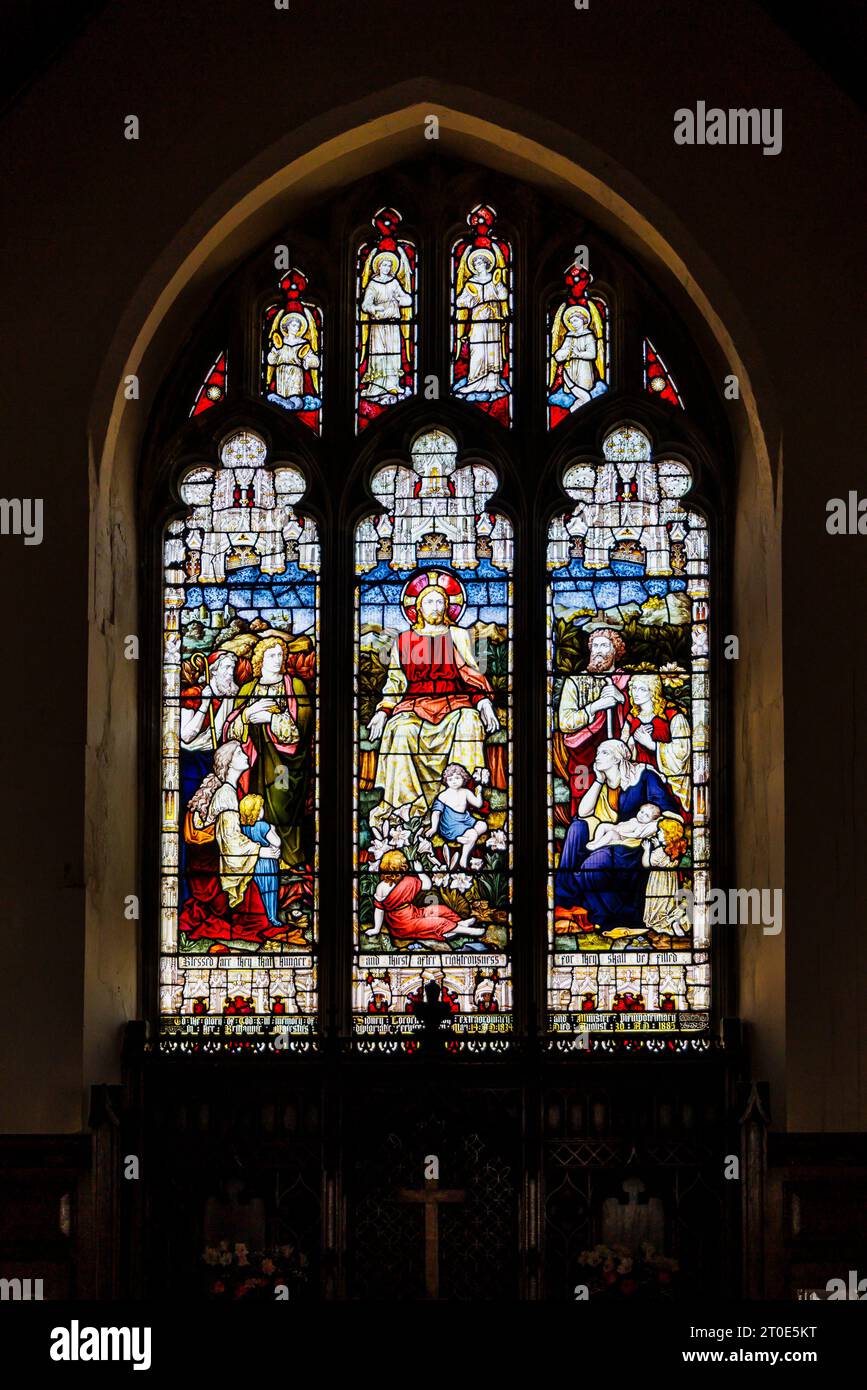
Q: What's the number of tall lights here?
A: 3